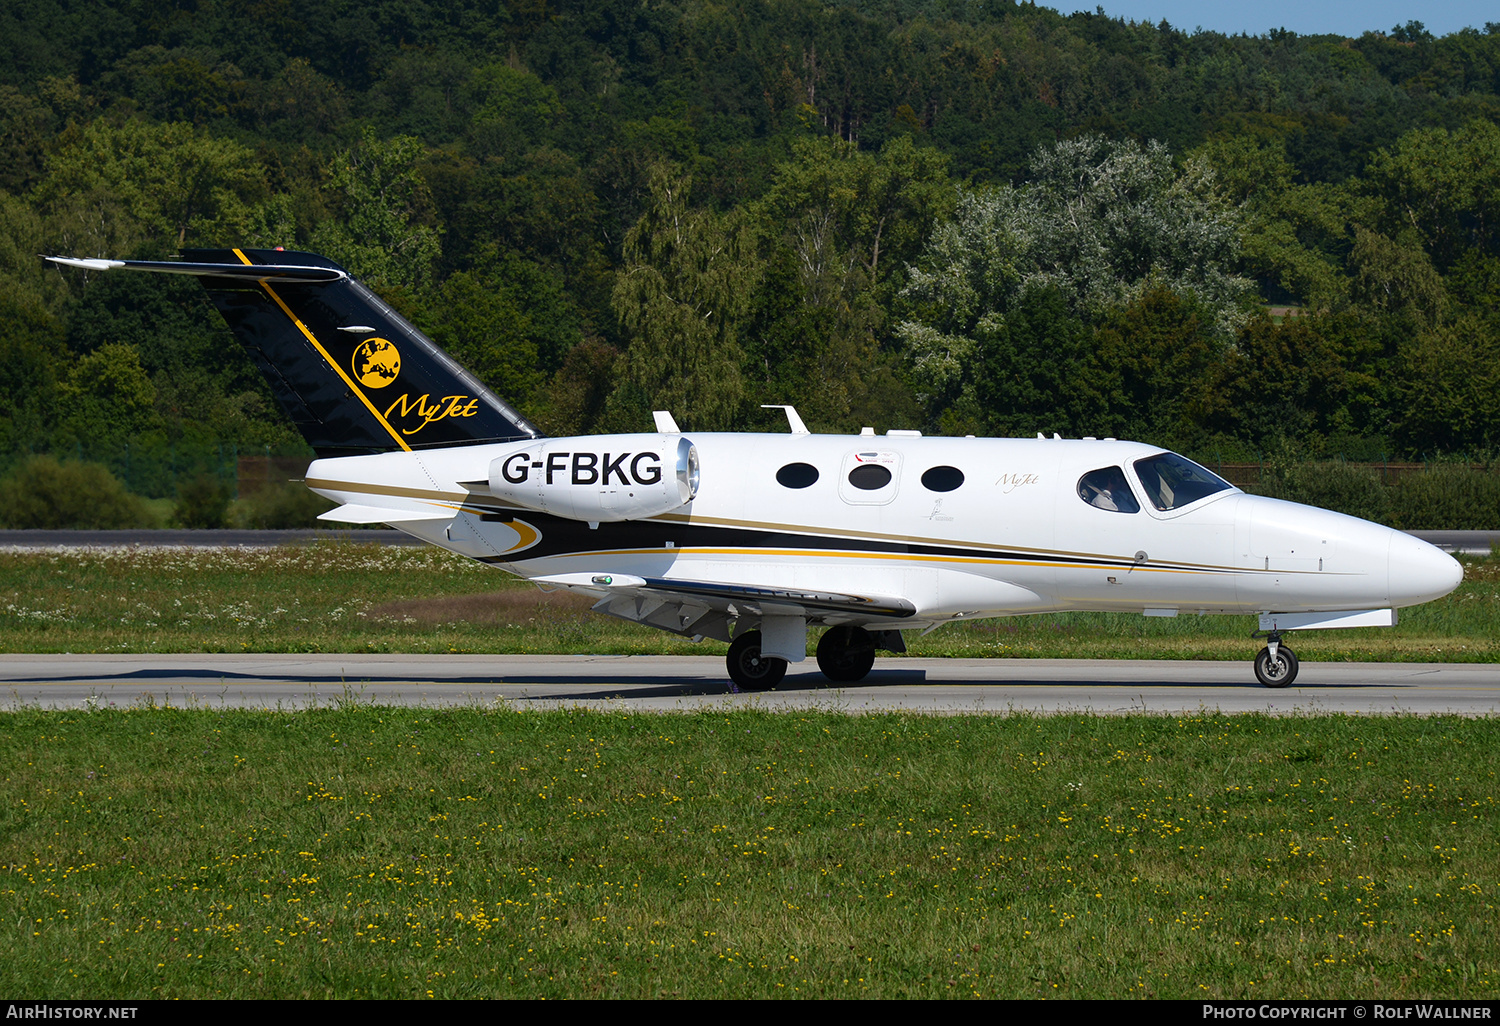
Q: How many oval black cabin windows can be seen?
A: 3